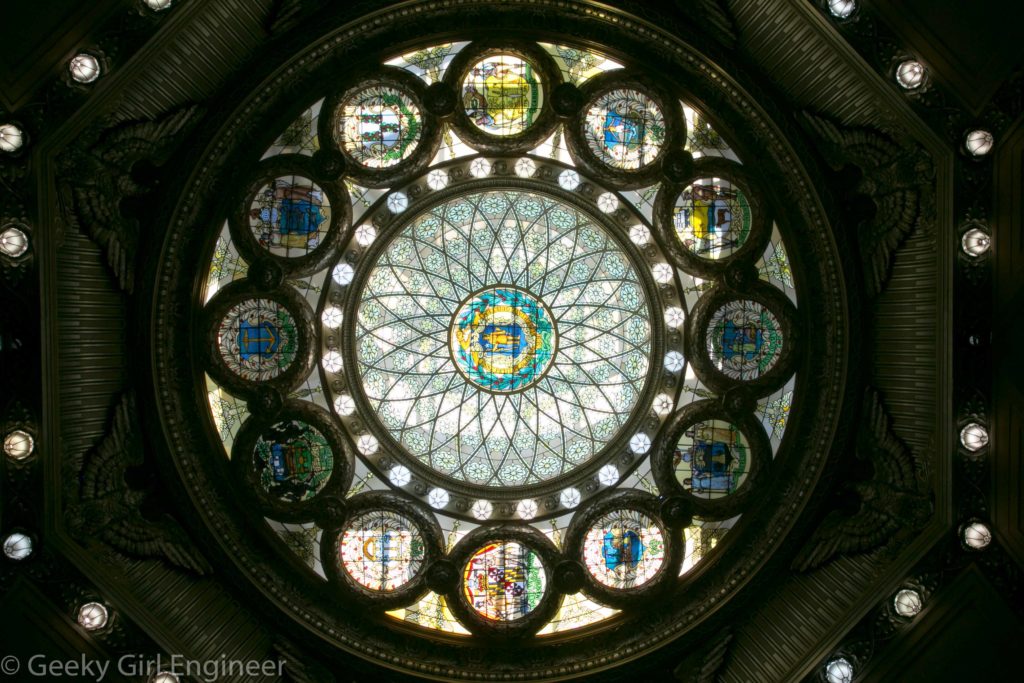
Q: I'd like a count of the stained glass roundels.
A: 13